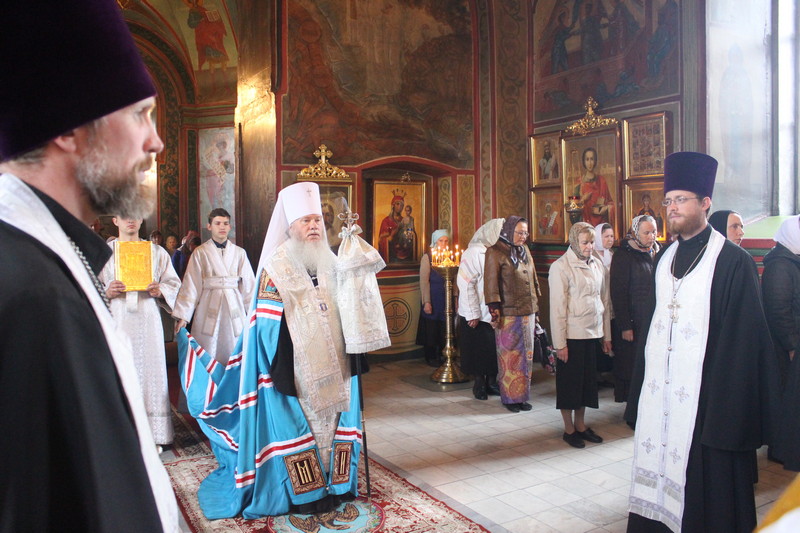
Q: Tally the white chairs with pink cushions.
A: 0